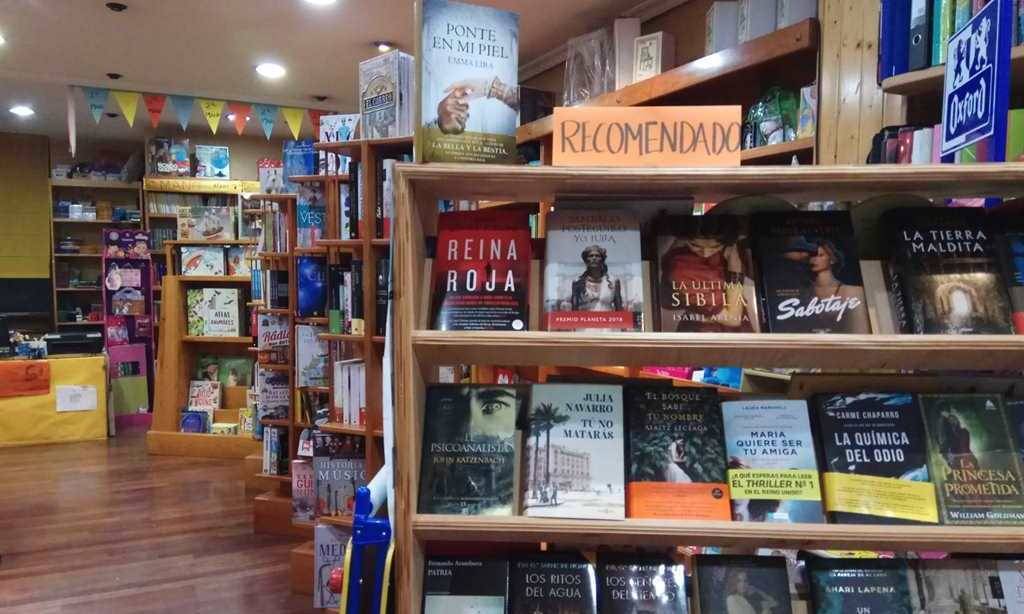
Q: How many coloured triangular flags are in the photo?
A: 9